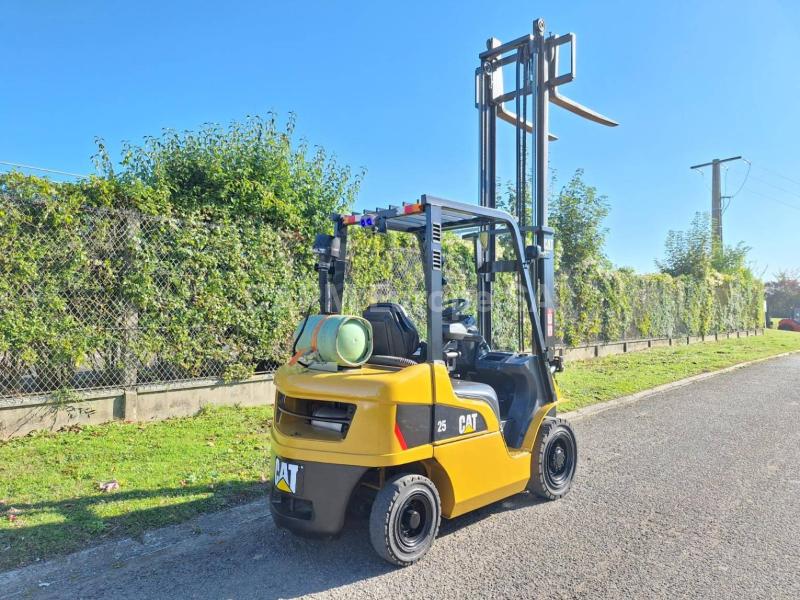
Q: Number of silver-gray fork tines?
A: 2